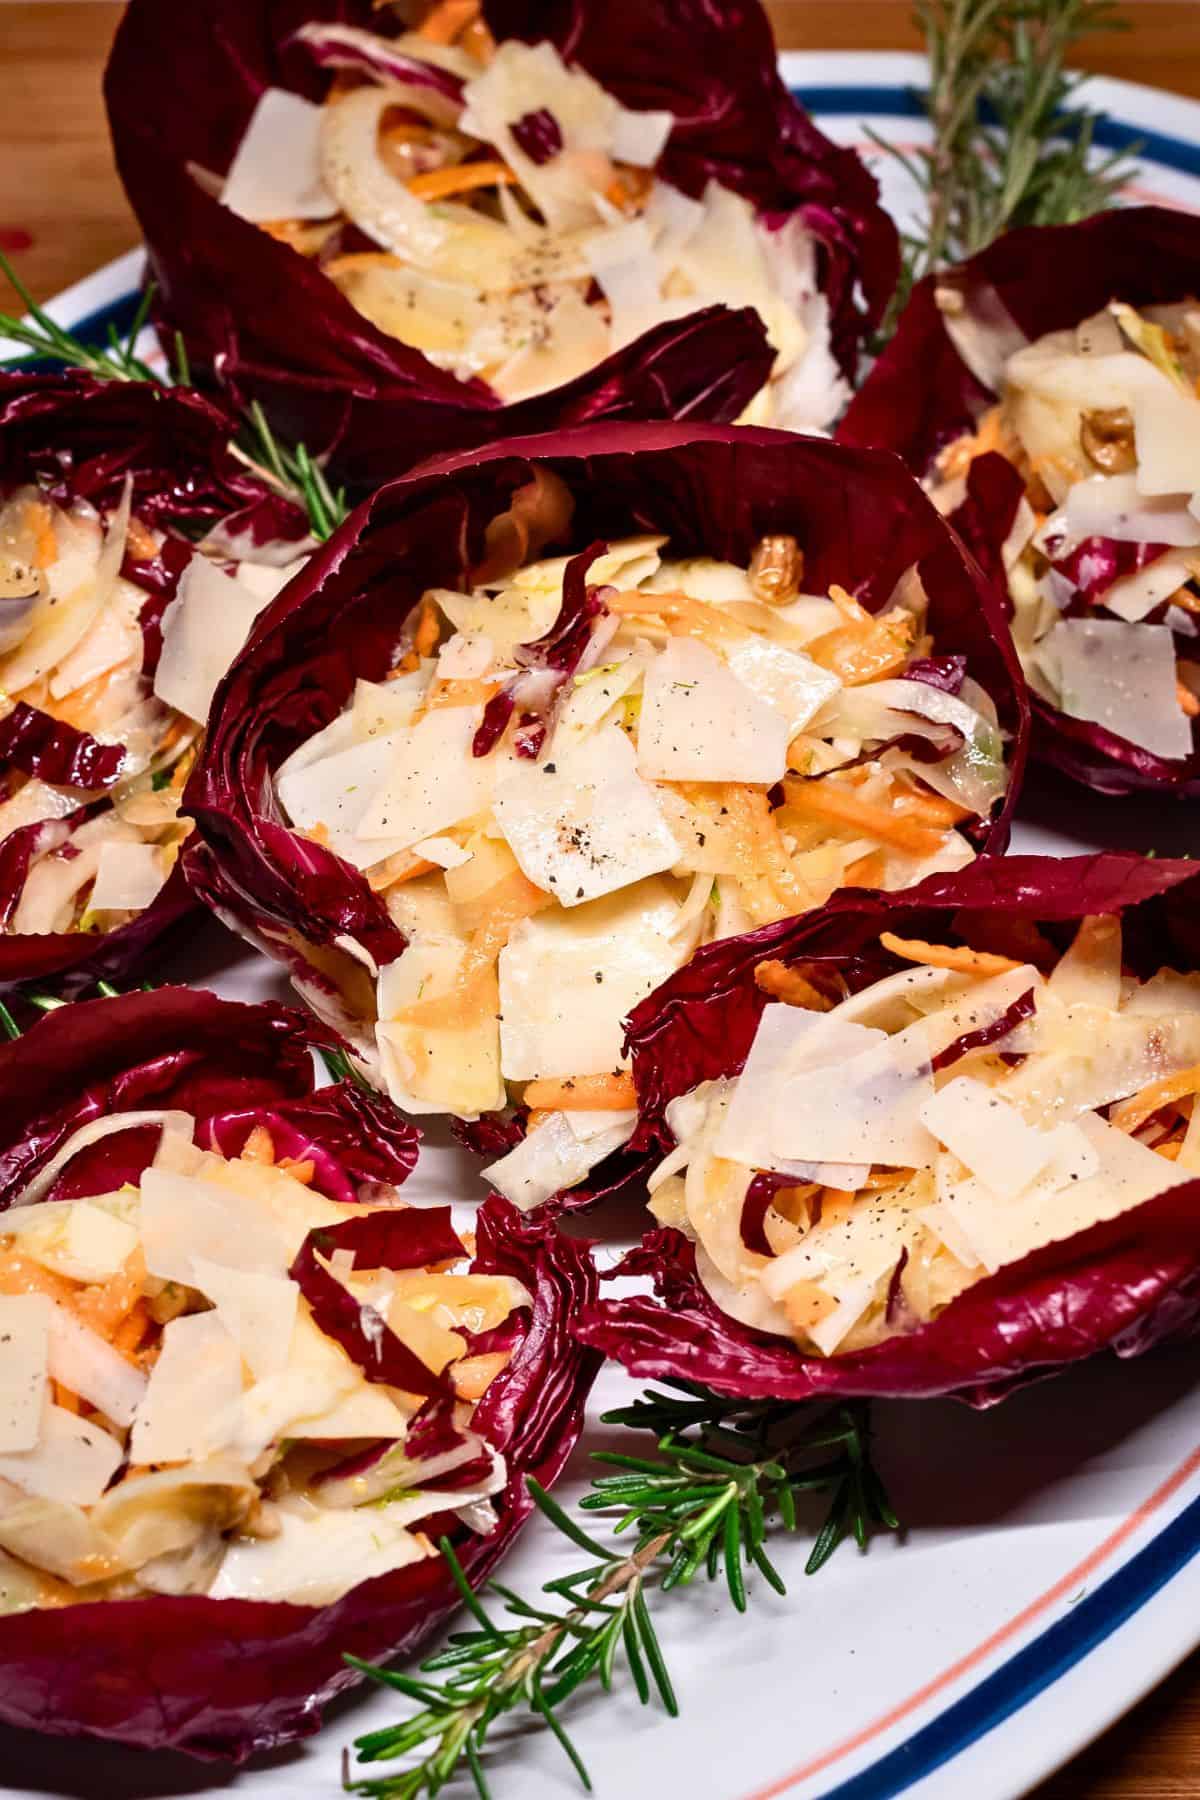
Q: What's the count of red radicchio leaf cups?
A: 6